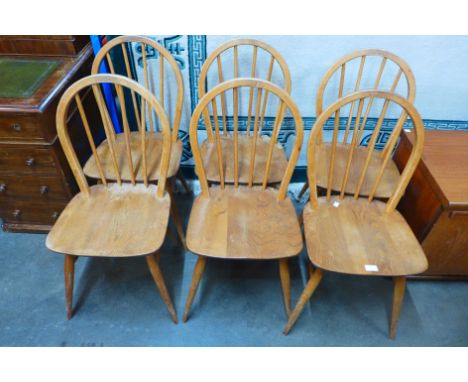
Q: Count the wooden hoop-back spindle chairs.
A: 6